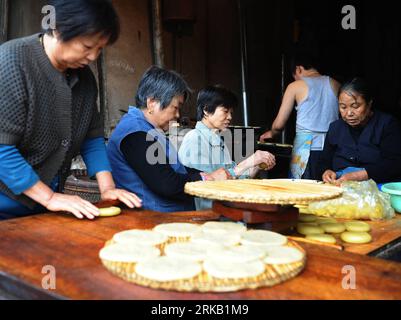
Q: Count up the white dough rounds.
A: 11